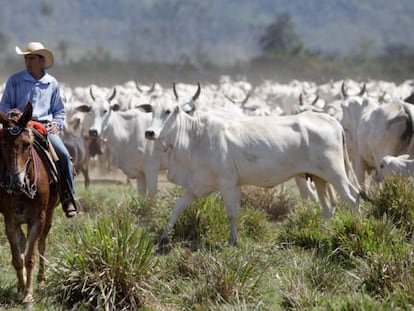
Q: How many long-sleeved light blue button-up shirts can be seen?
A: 1